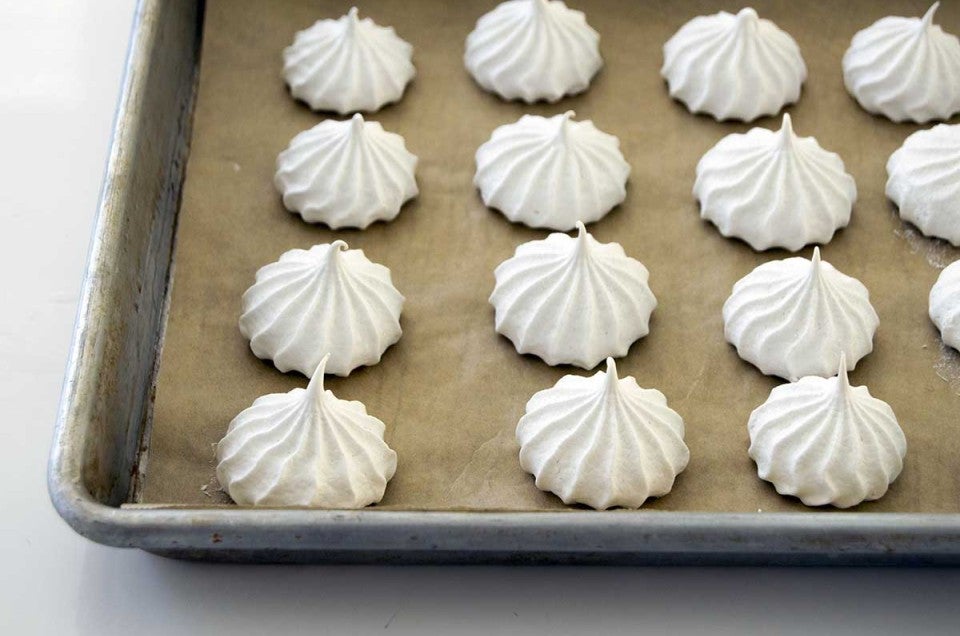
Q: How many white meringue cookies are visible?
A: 15